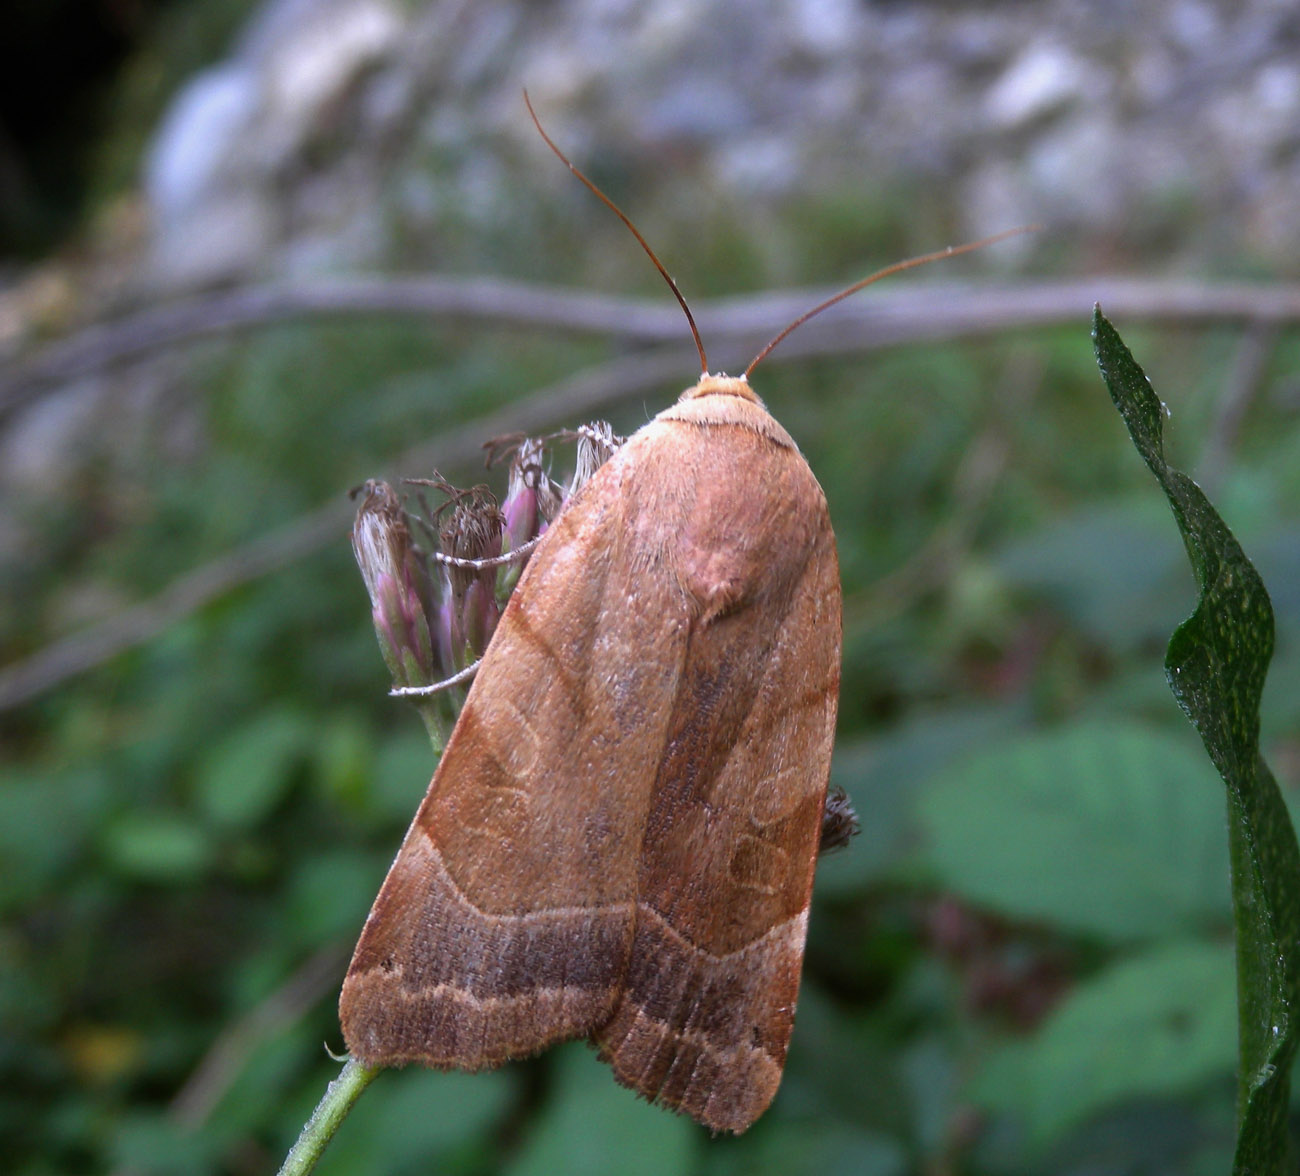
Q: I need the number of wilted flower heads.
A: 5